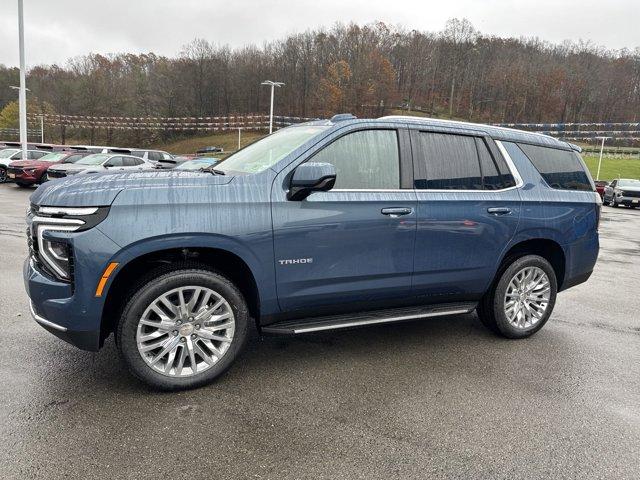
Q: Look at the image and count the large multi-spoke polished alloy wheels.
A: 2